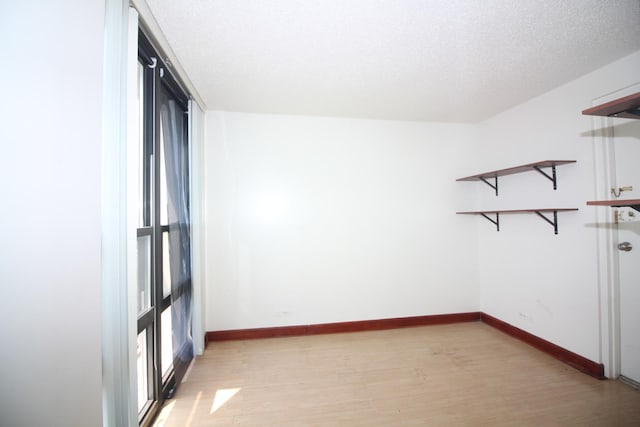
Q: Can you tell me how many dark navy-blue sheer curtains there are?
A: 1